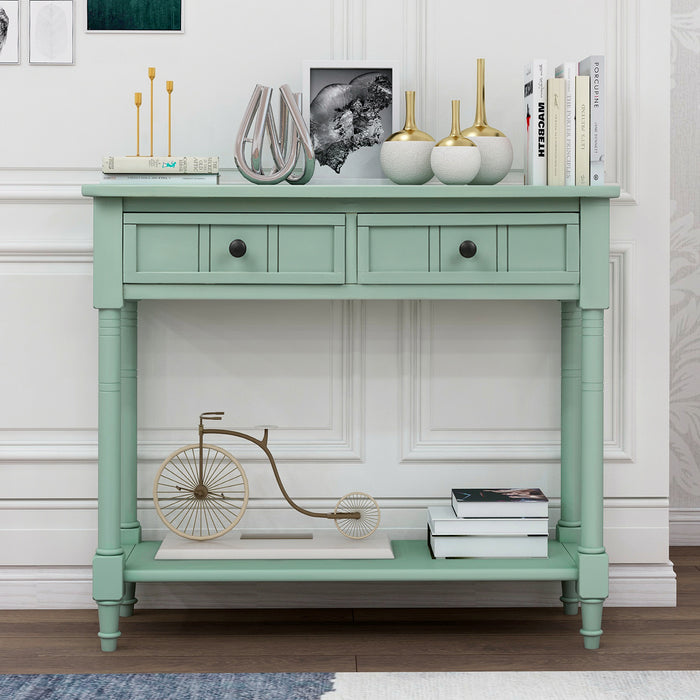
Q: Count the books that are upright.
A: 5